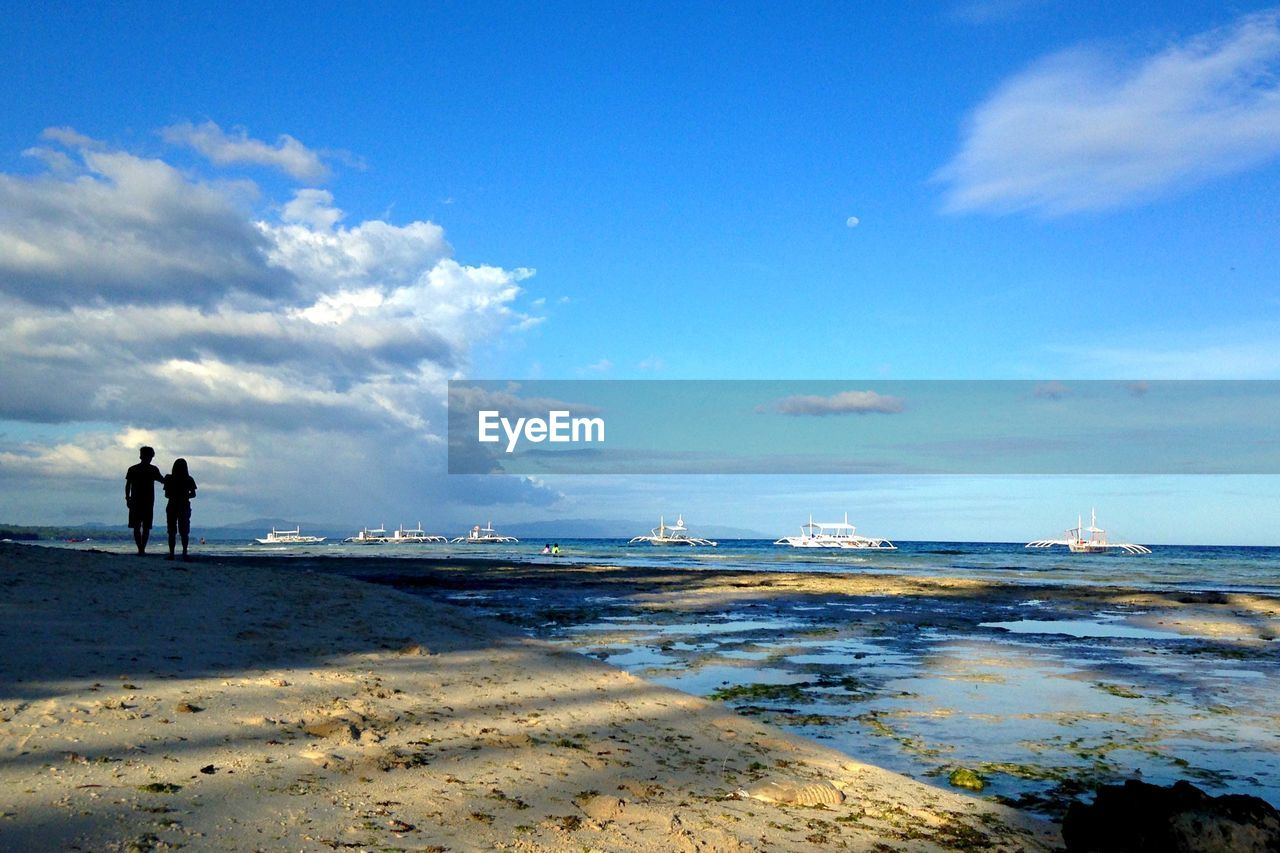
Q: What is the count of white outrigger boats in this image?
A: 7